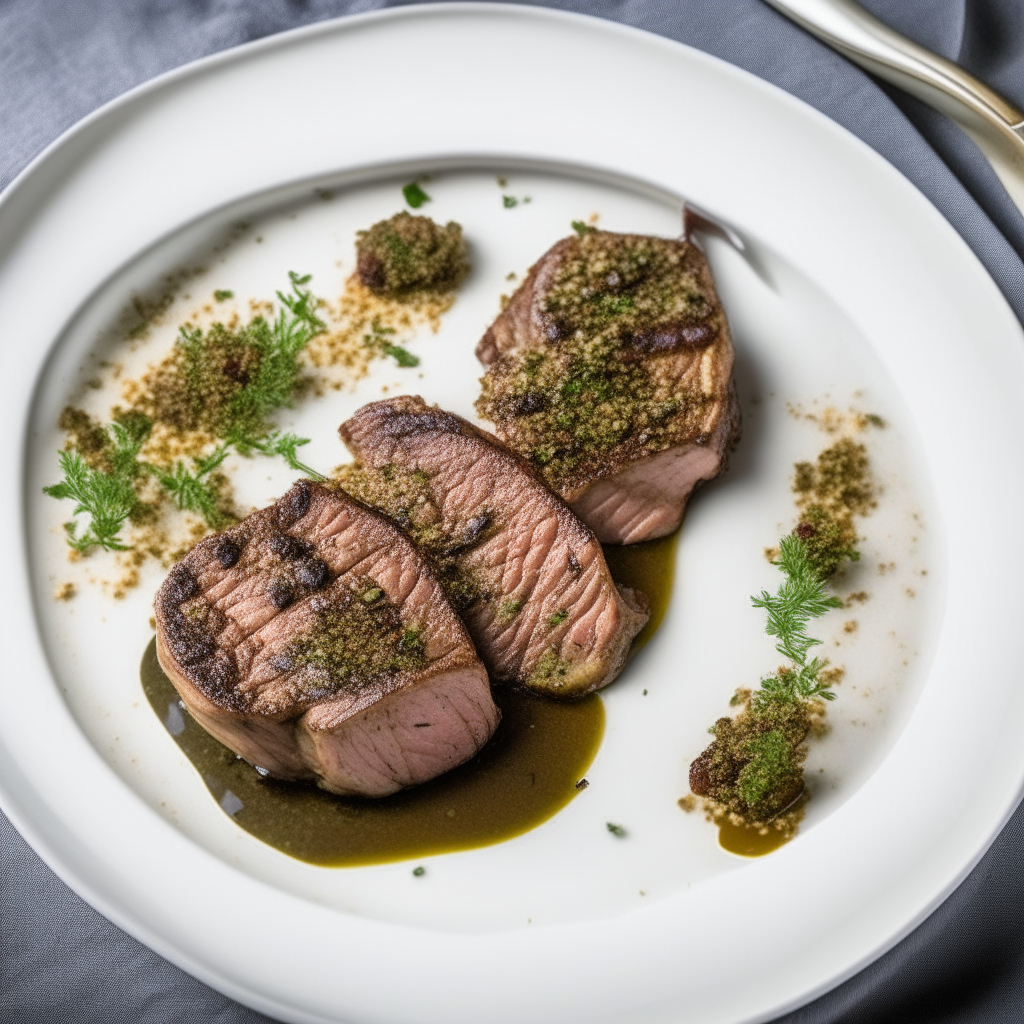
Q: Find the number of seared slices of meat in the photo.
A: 3